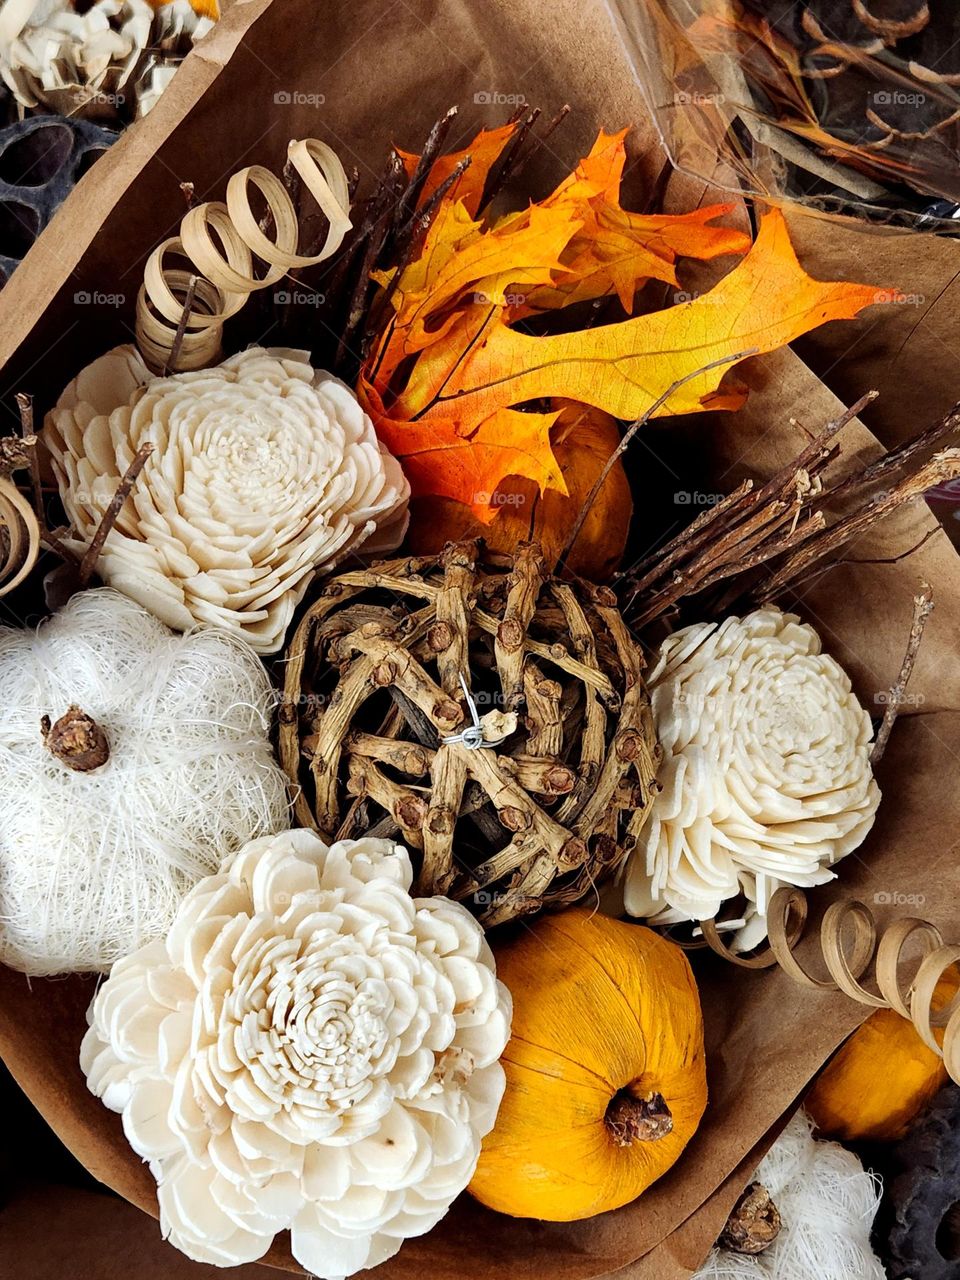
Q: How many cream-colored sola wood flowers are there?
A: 3